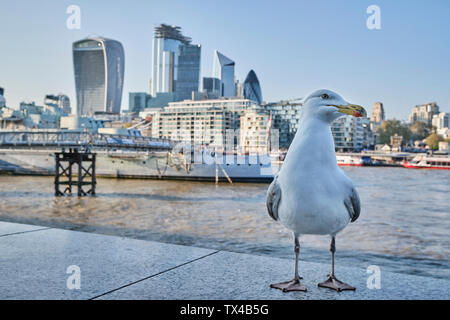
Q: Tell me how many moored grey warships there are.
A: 1